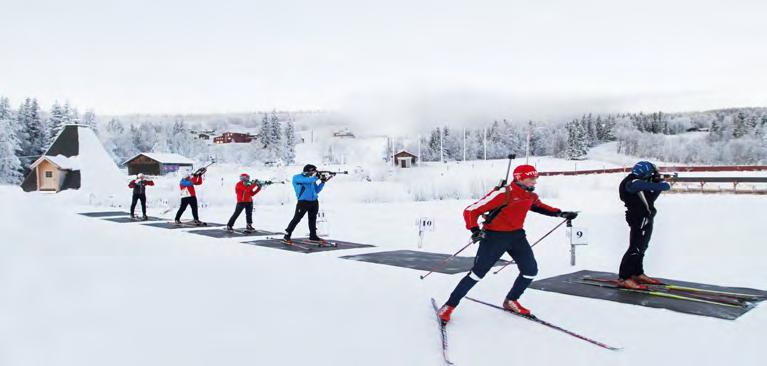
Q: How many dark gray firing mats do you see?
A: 7